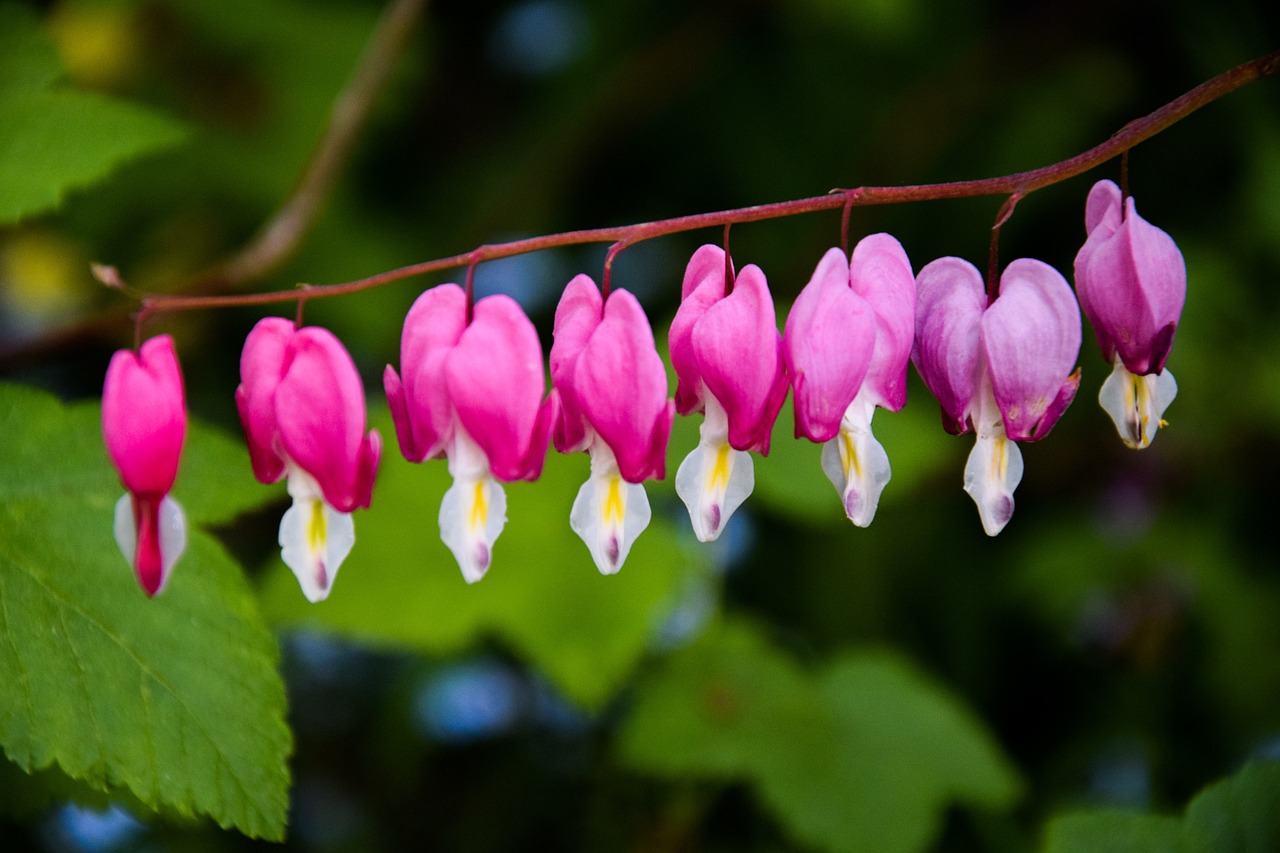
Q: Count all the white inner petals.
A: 8